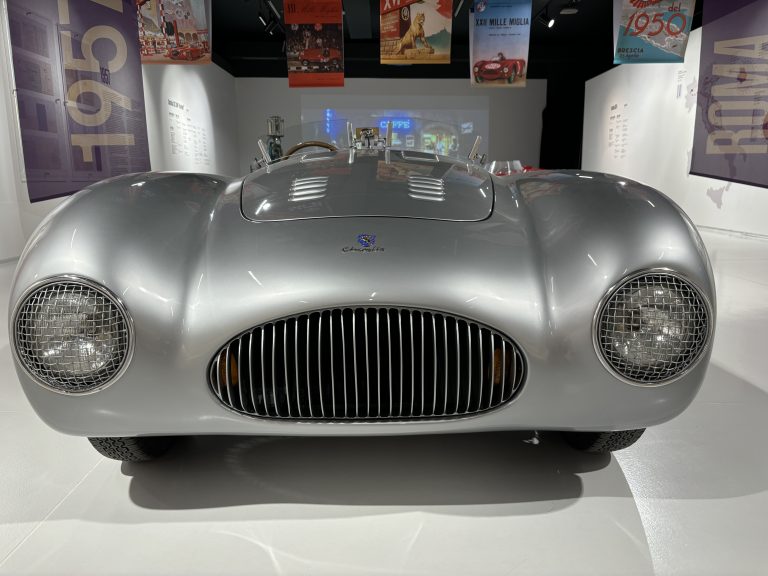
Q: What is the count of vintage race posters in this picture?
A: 5